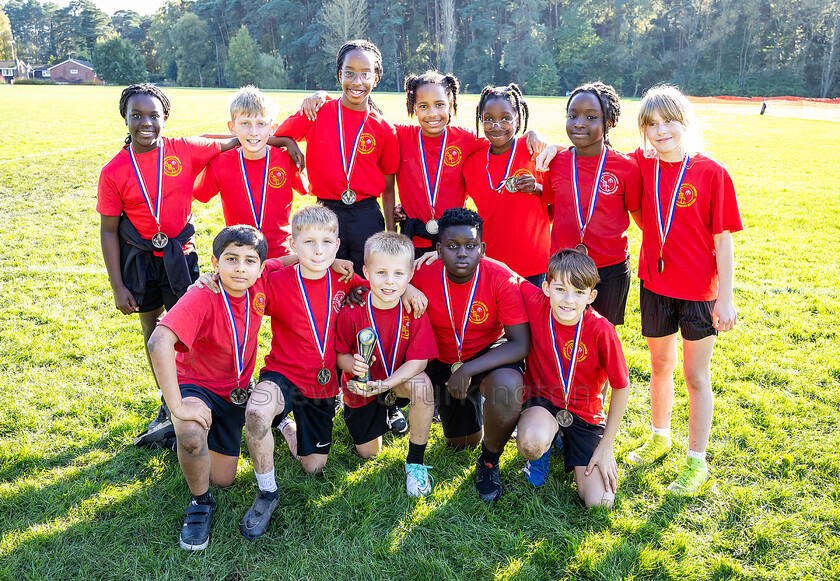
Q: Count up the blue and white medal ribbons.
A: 12